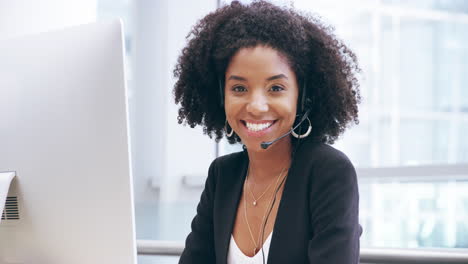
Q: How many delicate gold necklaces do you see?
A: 2